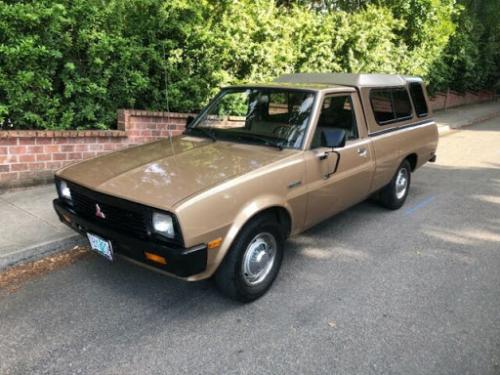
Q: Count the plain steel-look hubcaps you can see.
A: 2